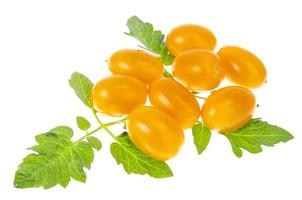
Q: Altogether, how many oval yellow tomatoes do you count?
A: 8